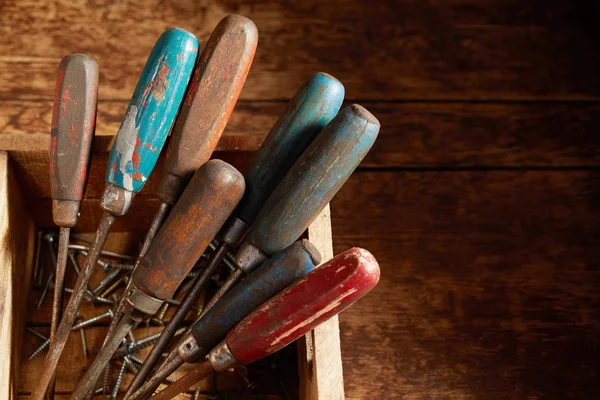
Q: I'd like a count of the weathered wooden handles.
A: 8